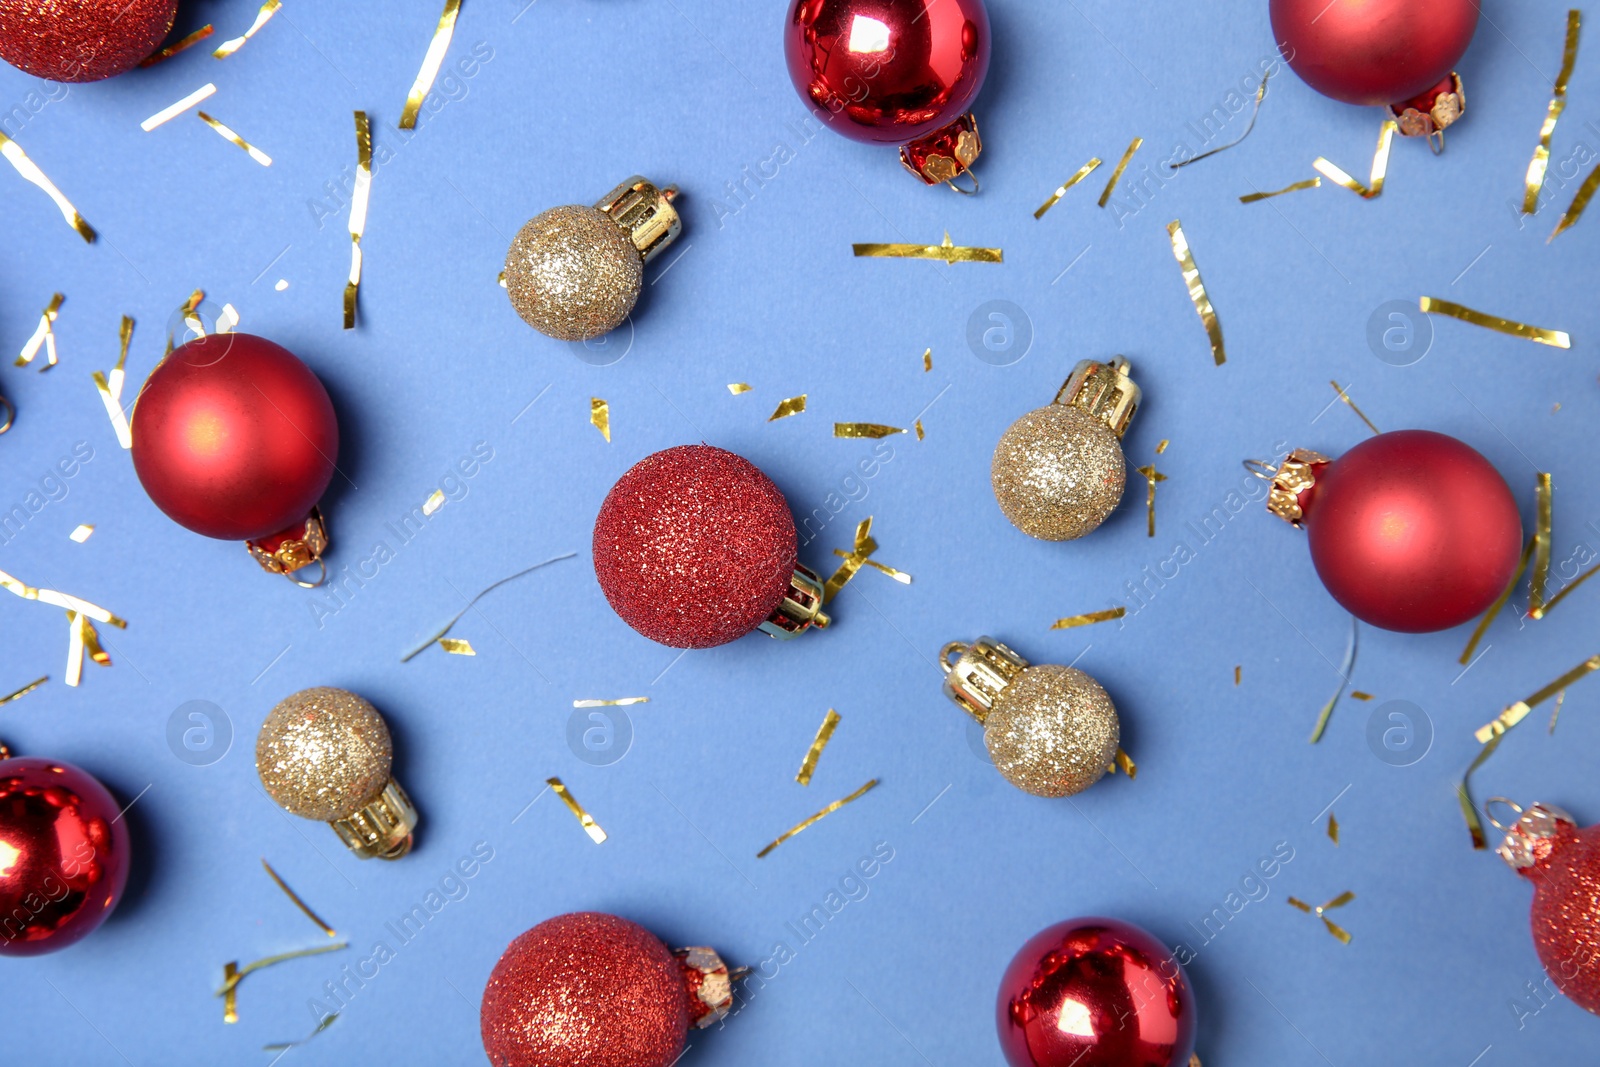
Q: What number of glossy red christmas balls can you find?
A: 3